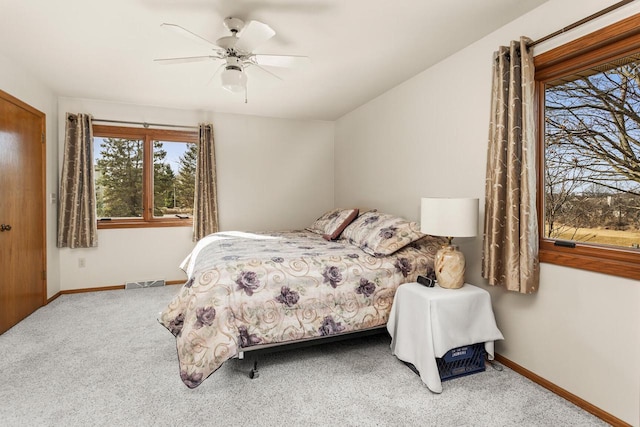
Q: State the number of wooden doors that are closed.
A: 1